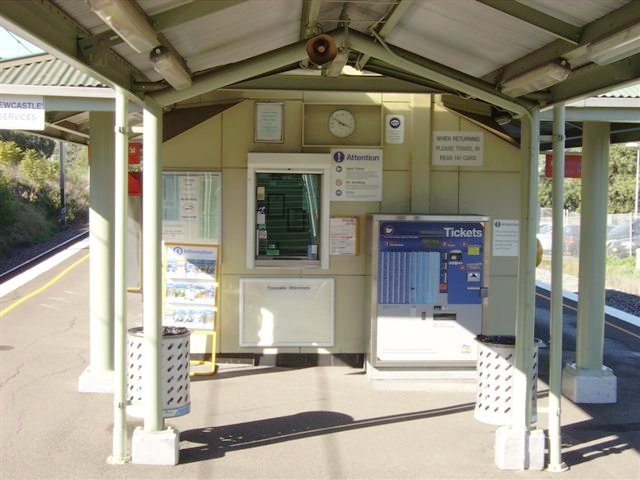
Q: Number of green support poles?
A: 6